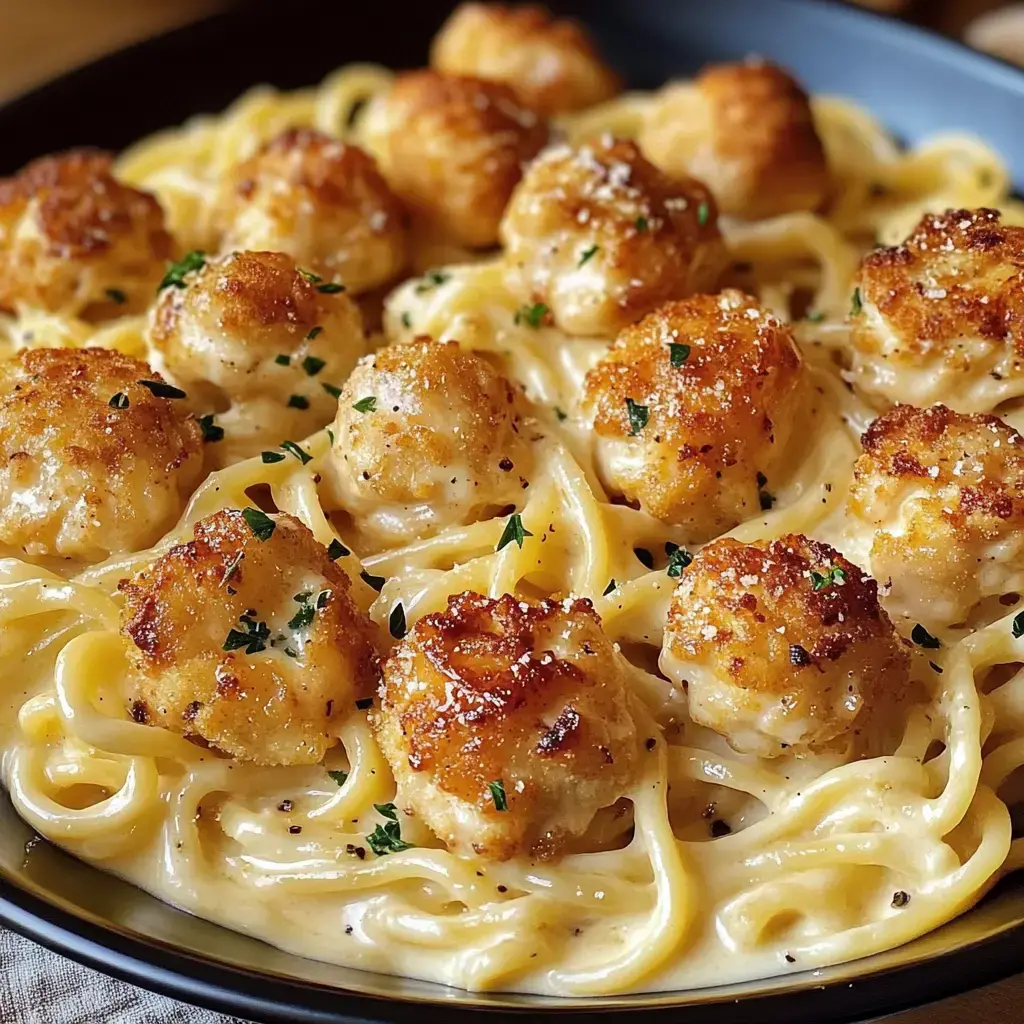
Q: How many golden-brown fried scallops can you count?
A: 15